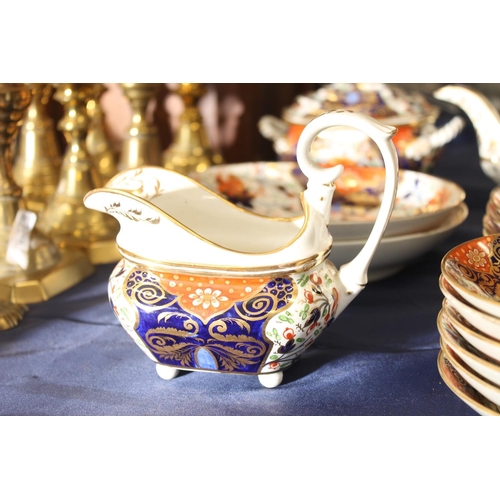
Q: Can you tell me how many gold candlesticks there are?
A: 6